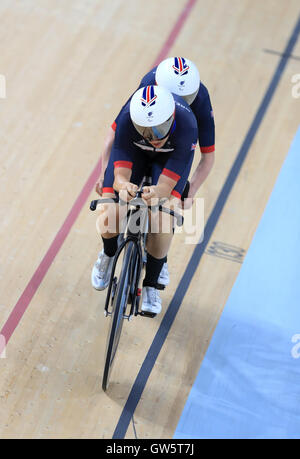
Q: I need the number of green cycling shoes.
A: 0